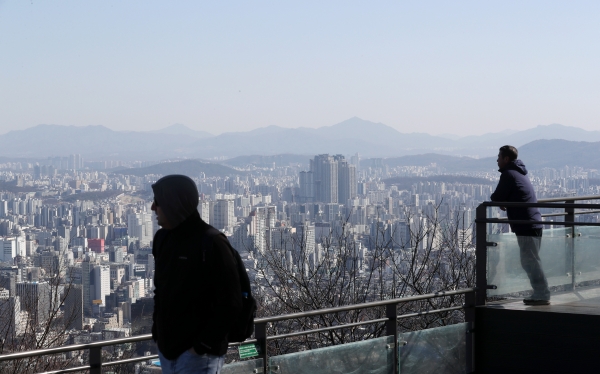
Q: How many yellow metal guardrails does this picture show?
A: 0